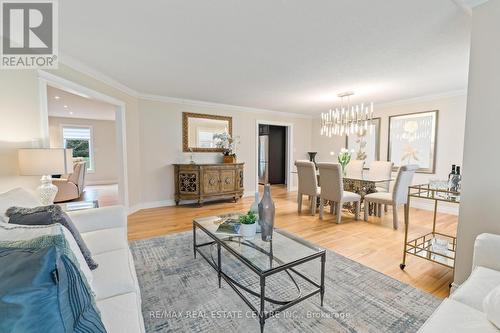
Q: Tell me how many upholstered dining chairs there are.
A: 5